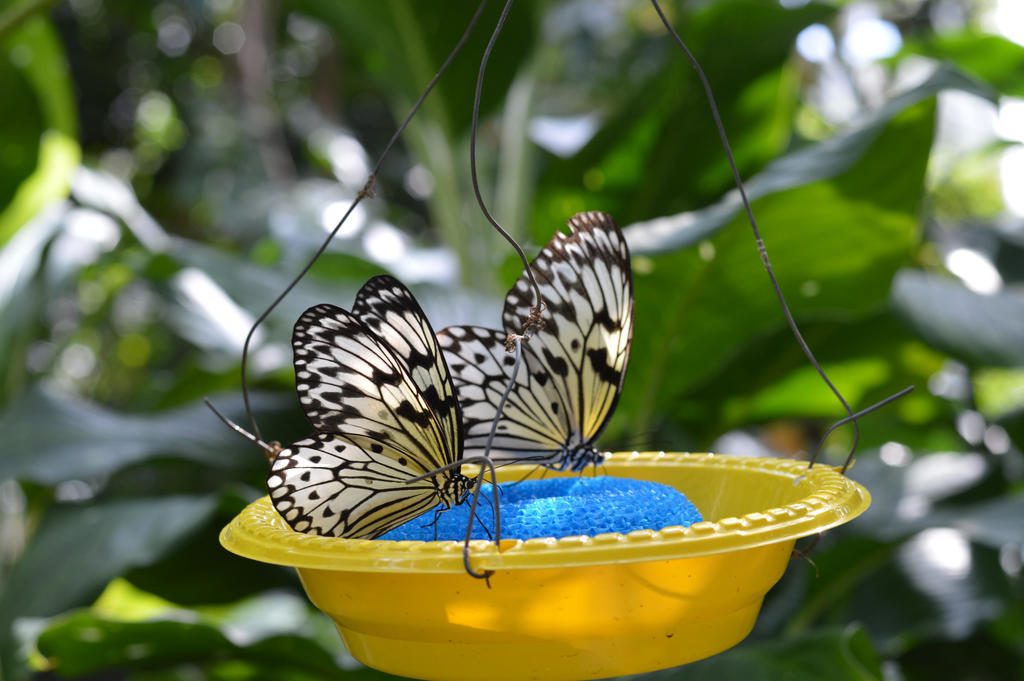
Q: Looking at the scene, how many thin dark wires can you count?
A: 3